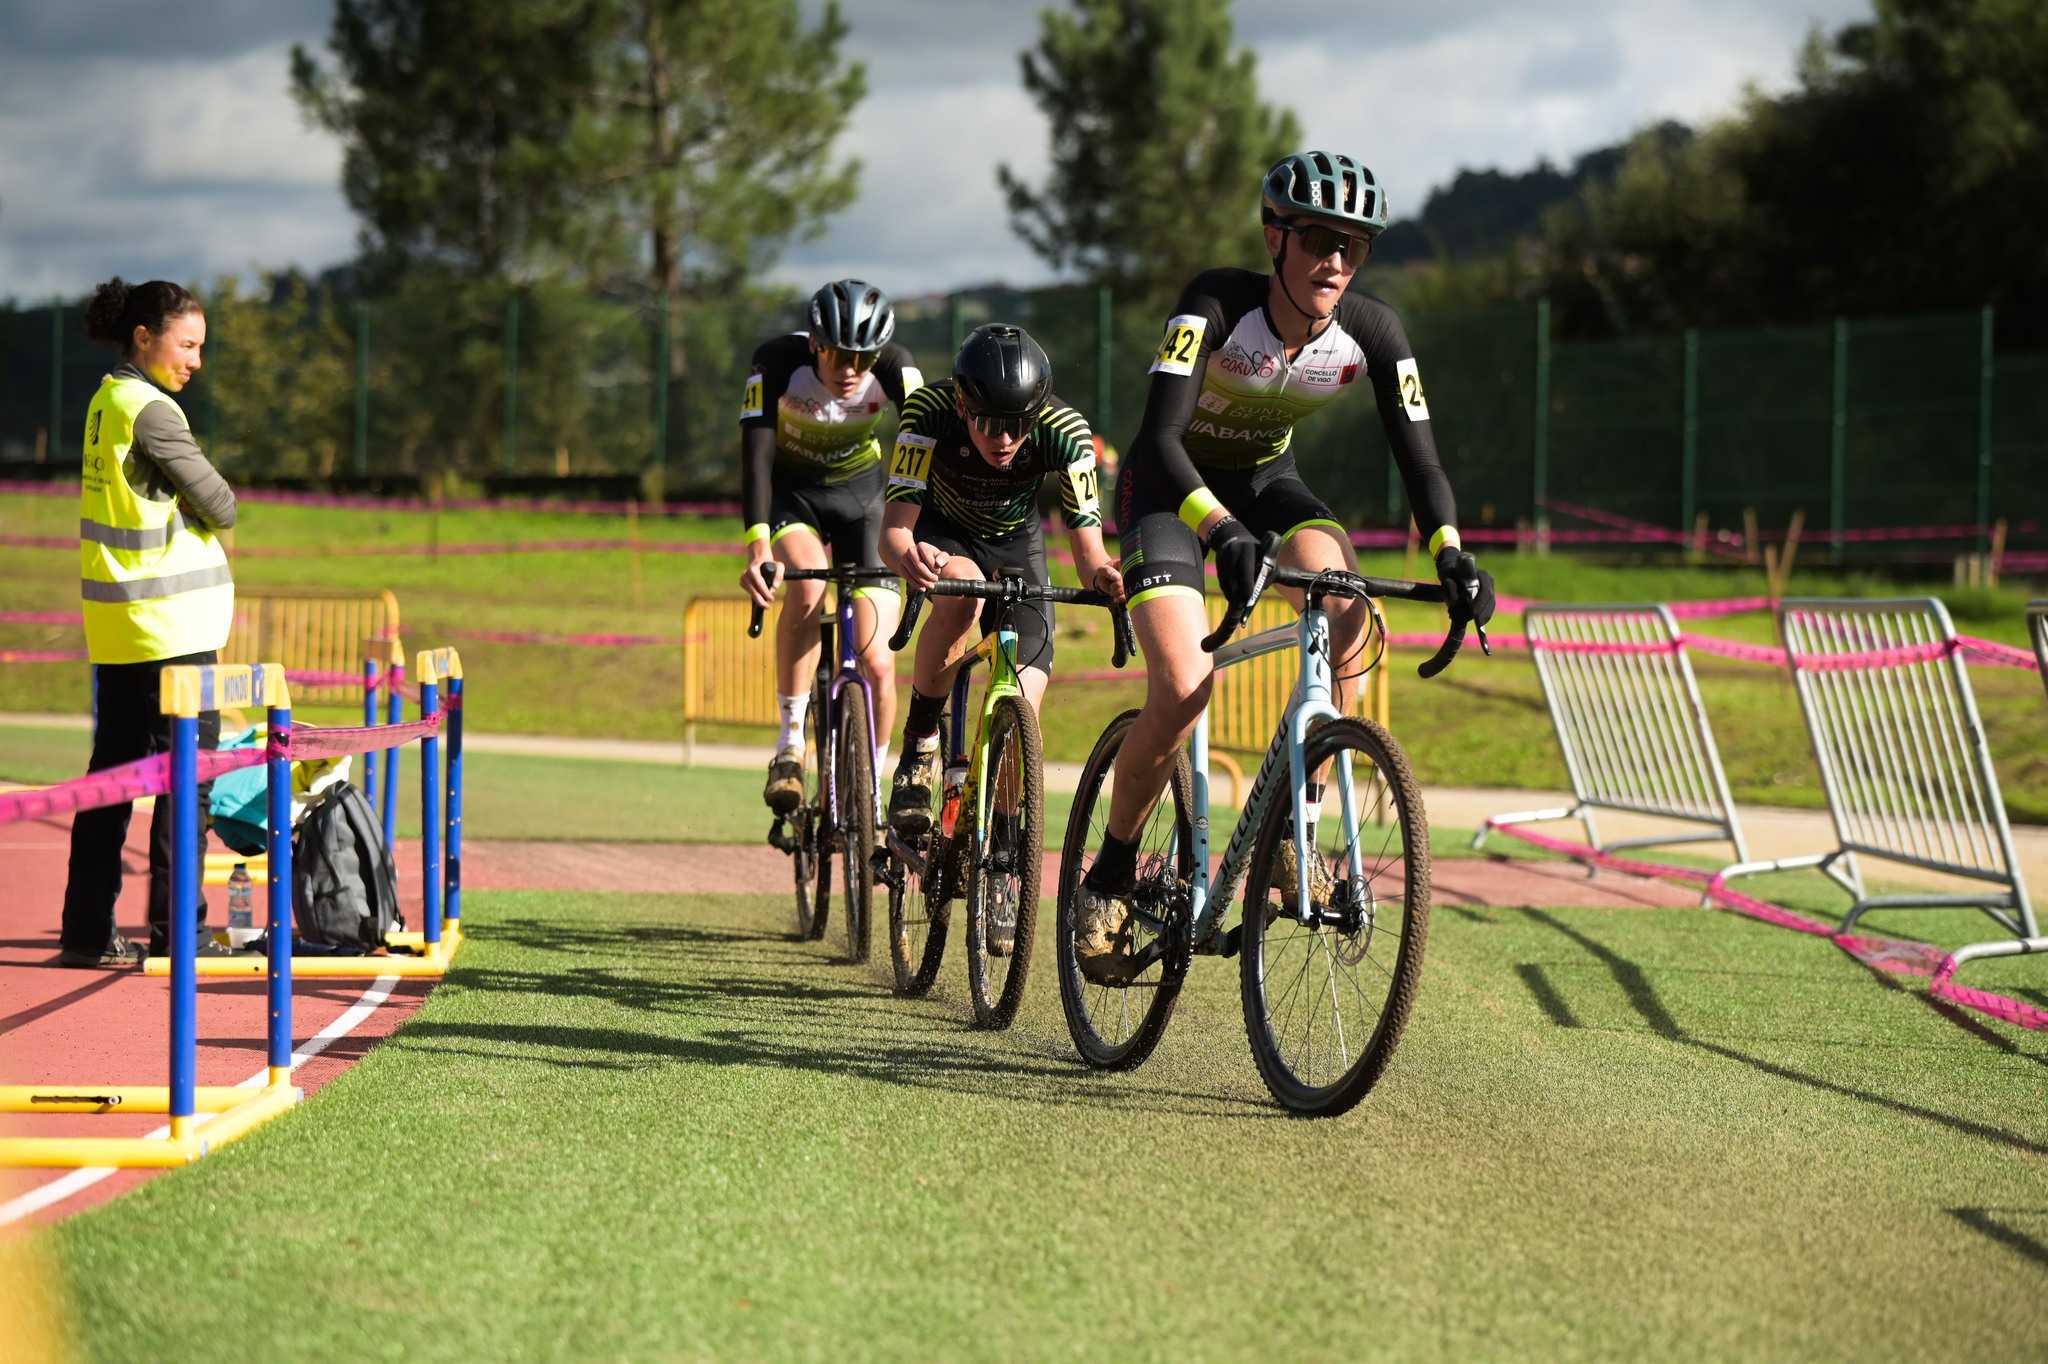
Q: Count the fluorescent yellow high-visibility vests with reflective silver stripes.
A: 1